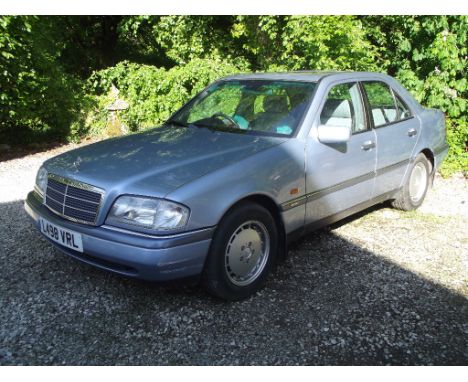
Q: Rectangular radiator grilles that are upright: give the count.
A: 1